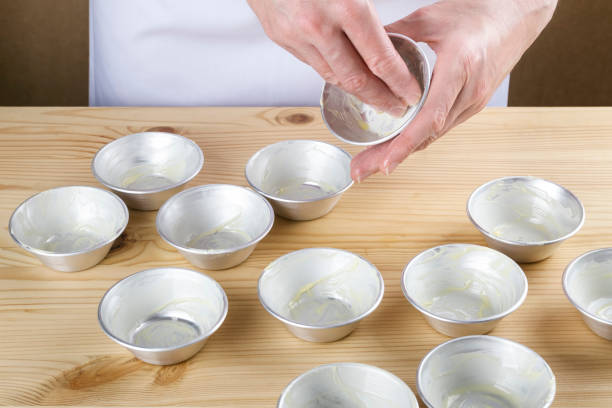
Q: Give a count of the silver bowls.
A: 12